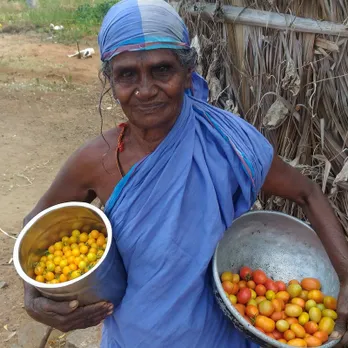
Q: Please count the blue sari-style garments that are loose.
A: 1